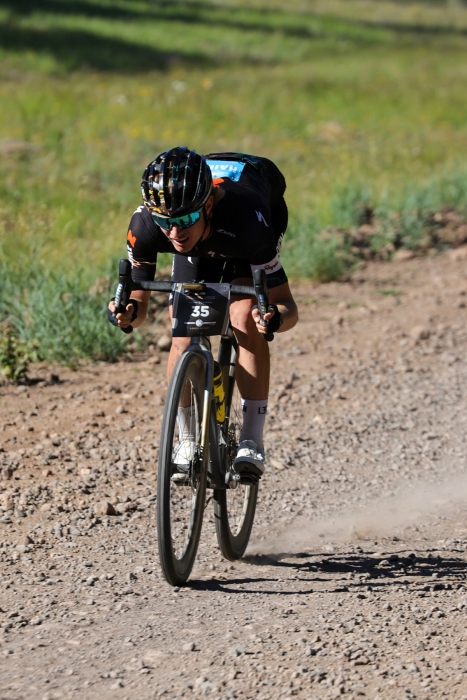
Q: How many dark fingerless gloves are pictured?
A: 2